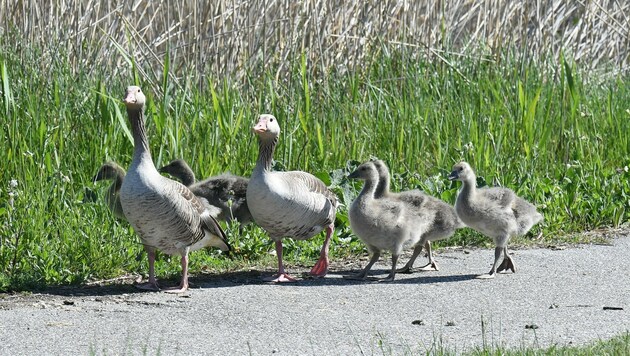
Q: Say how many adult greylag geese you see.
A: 2